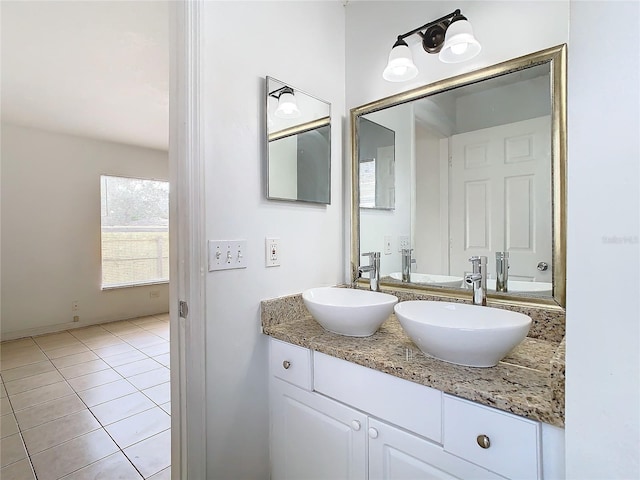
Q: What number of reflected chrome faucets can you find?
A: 2